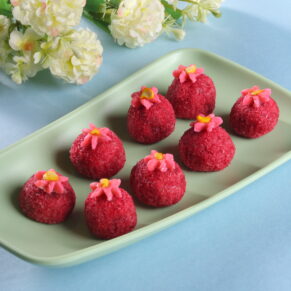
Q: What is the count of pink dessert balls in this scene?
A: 8